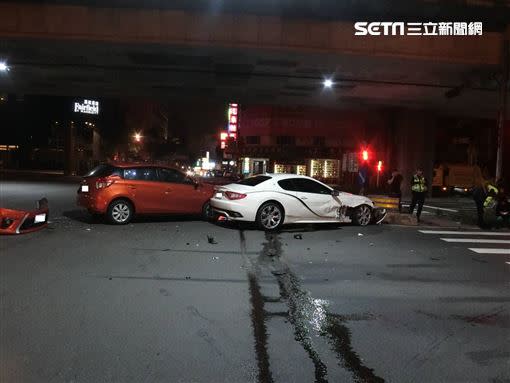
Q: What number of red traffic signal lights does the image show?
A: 2